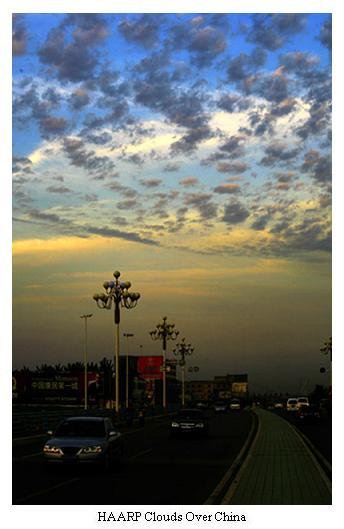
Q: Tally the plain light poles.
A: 2